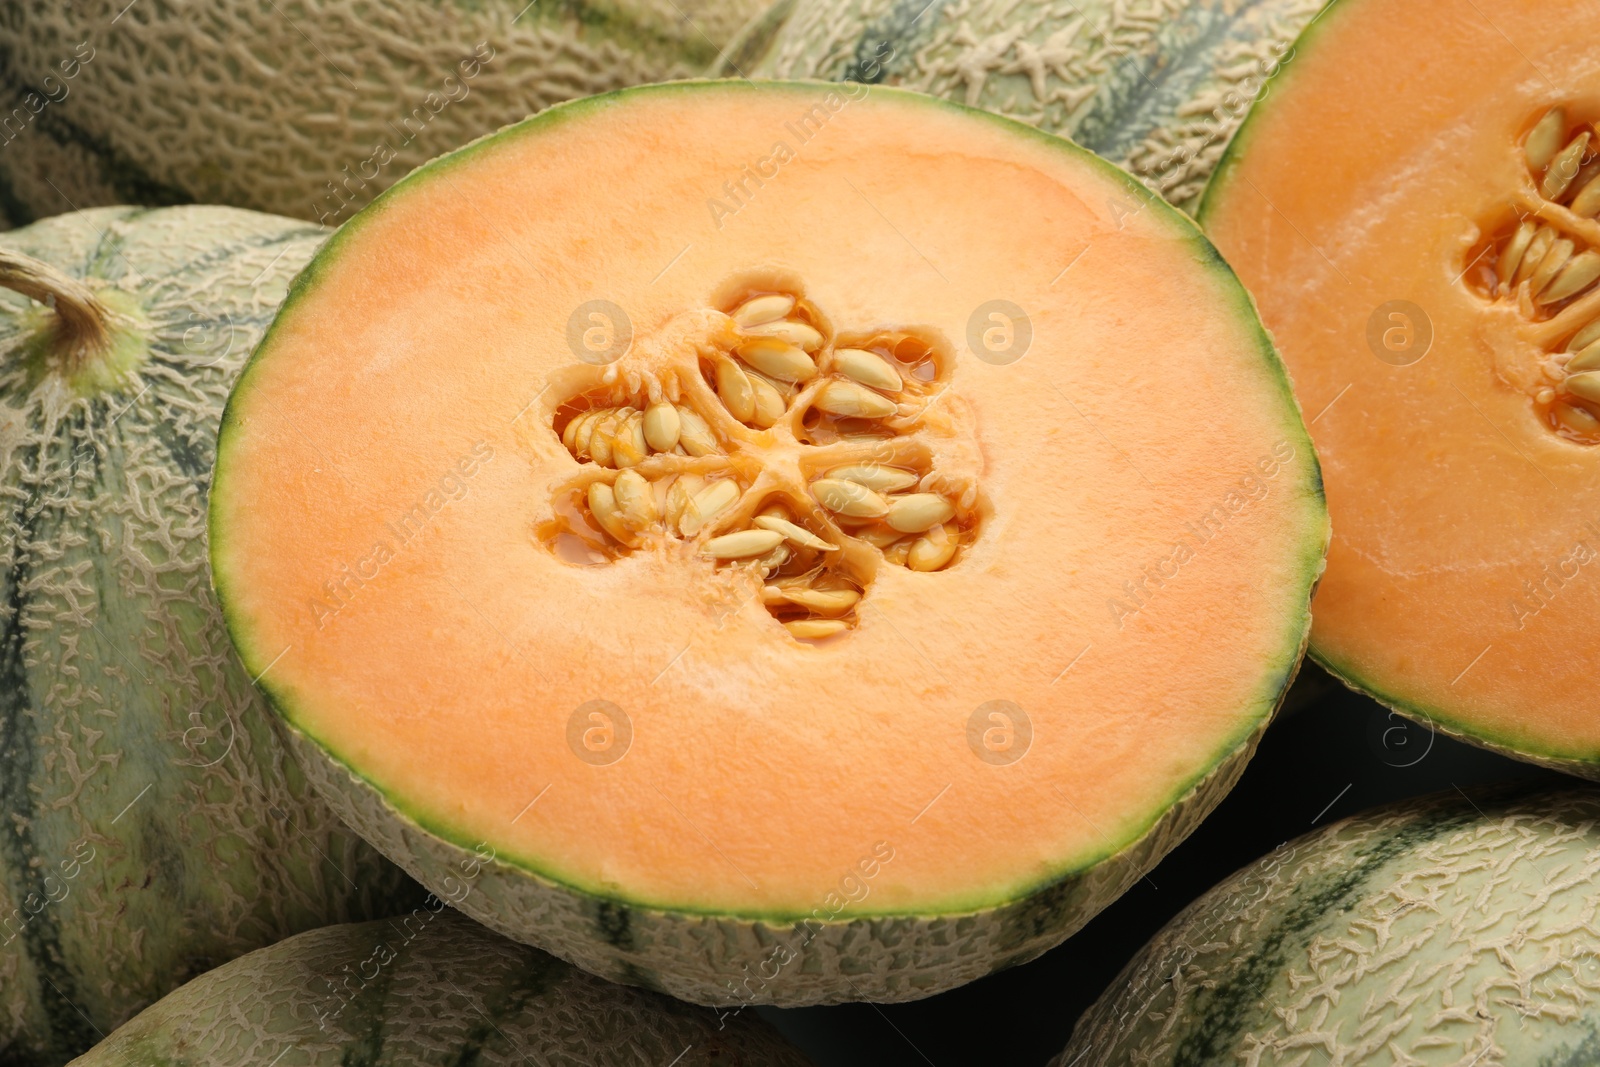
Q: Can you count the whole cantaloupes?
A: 5